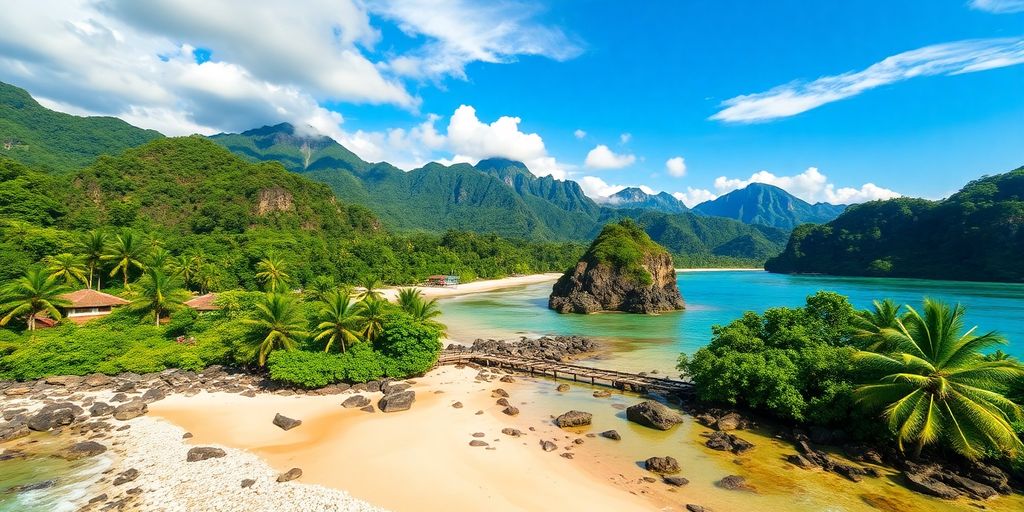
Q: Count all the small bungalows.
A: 2